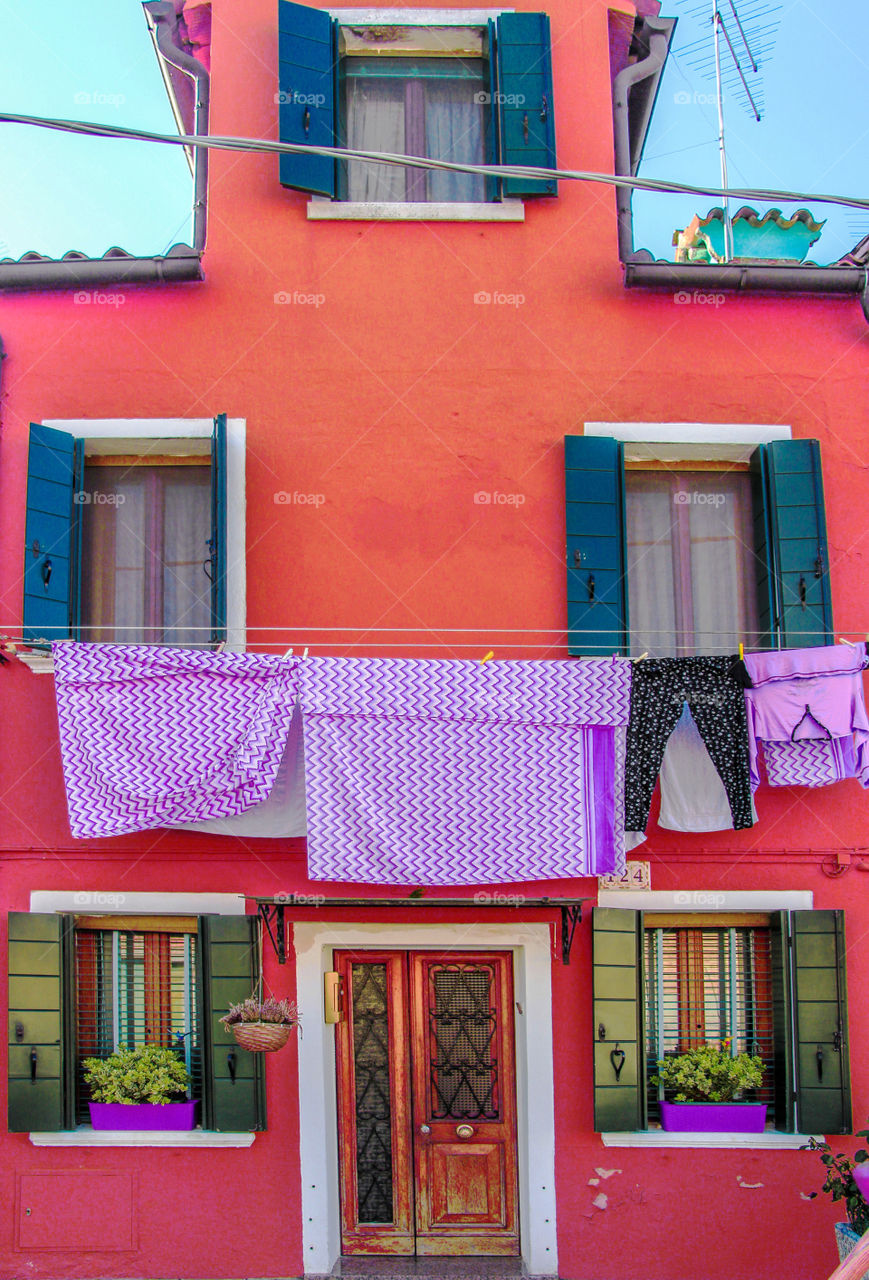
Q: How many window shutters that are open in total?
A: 10